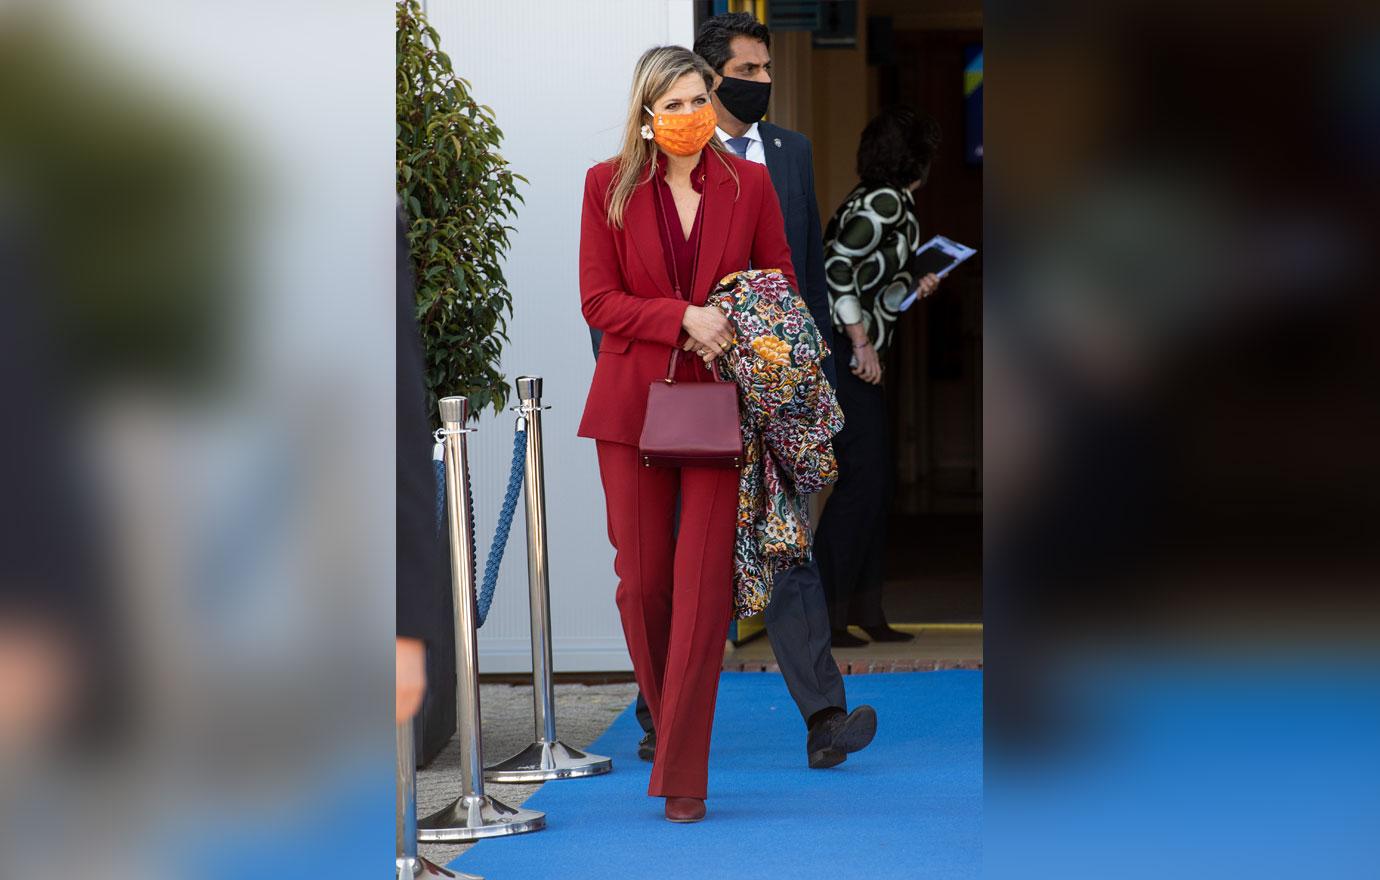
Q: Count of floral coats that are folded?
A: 1